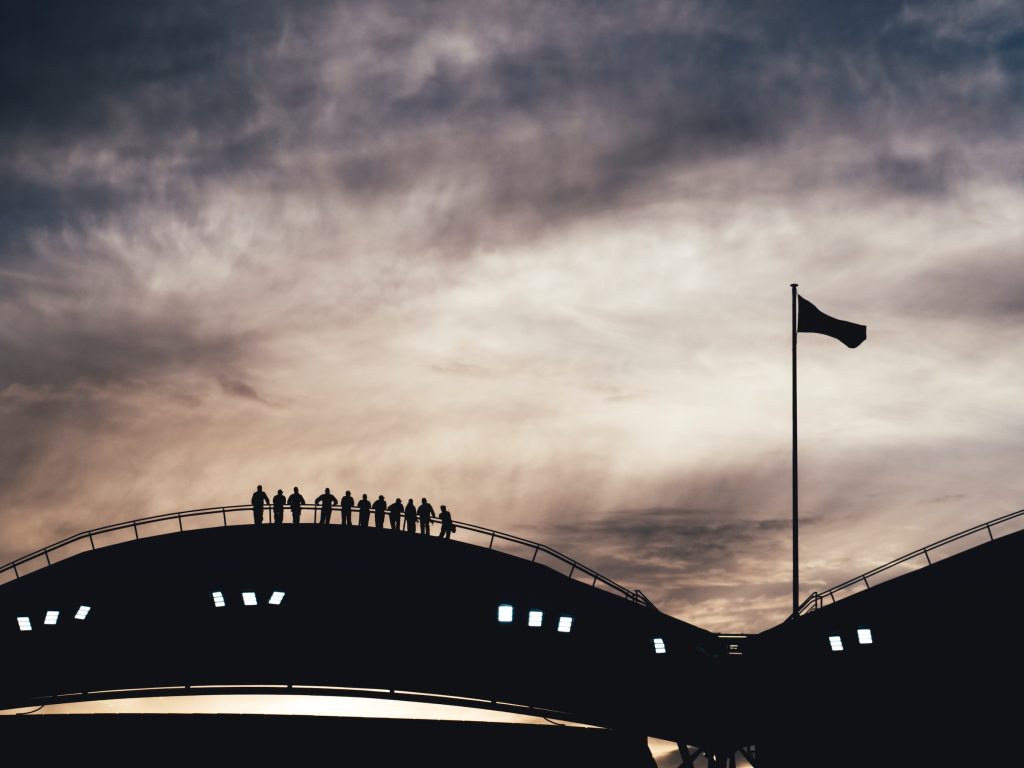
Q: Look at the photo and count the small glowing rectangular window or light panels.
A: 12